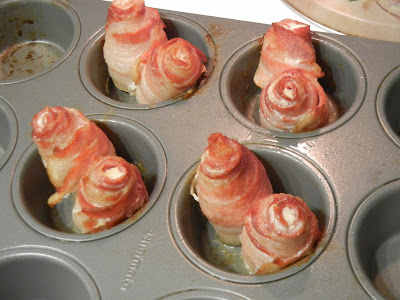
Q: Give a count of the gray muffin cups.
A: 10